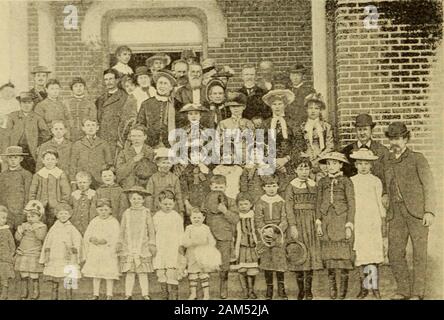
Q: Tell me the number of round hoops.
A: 2